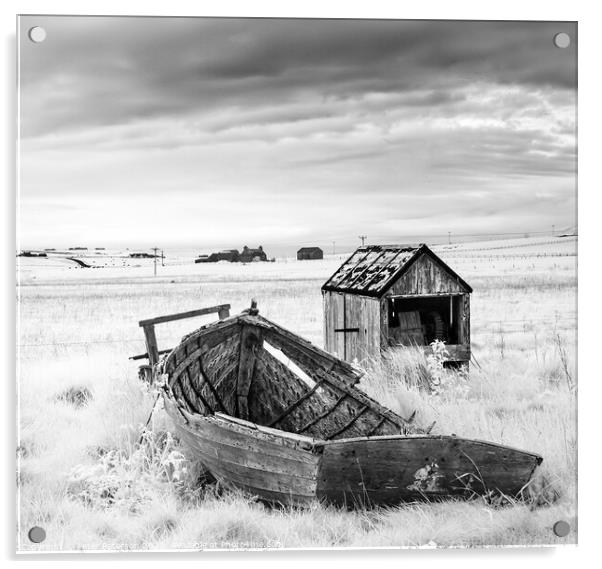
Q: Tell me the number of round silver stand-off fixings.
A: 4